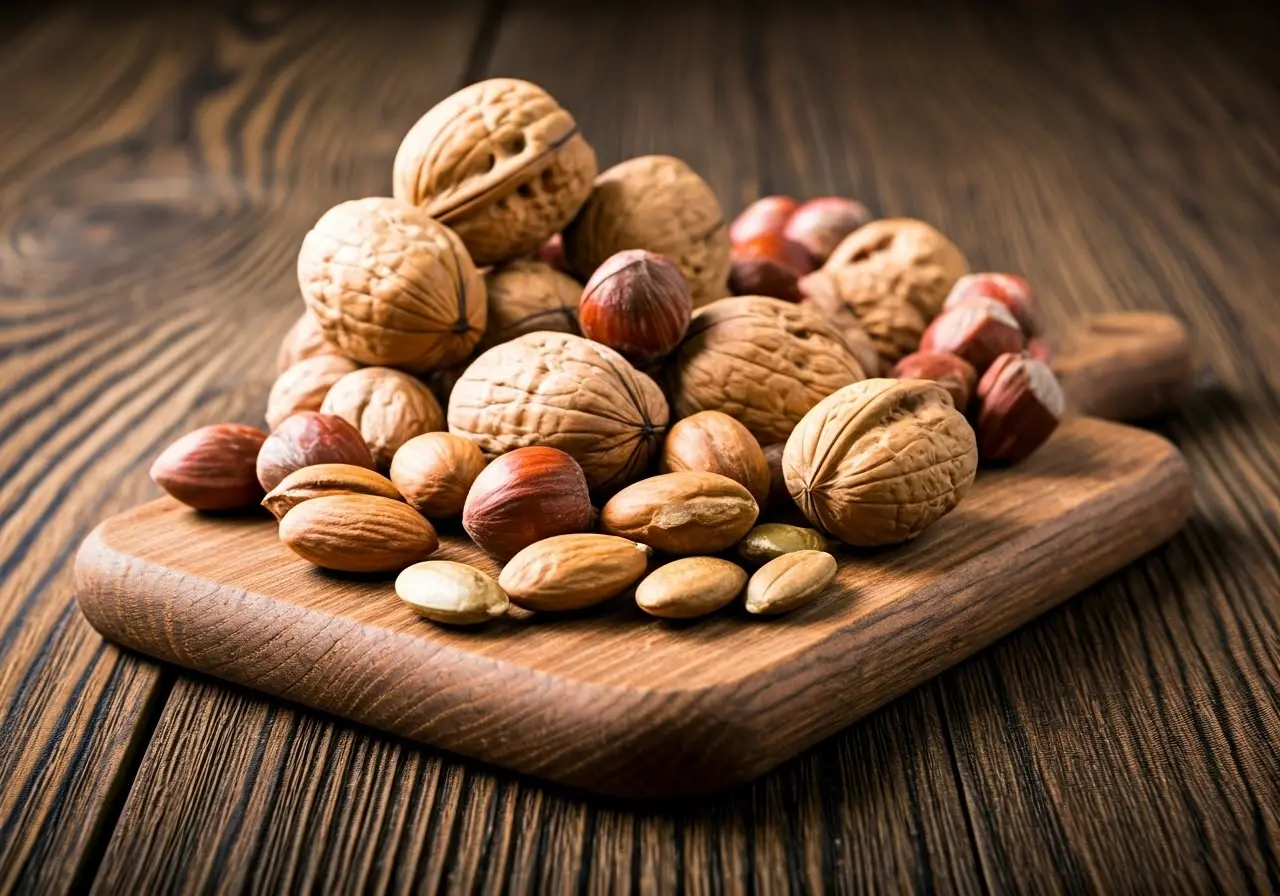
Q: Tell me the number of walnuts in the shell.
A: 11